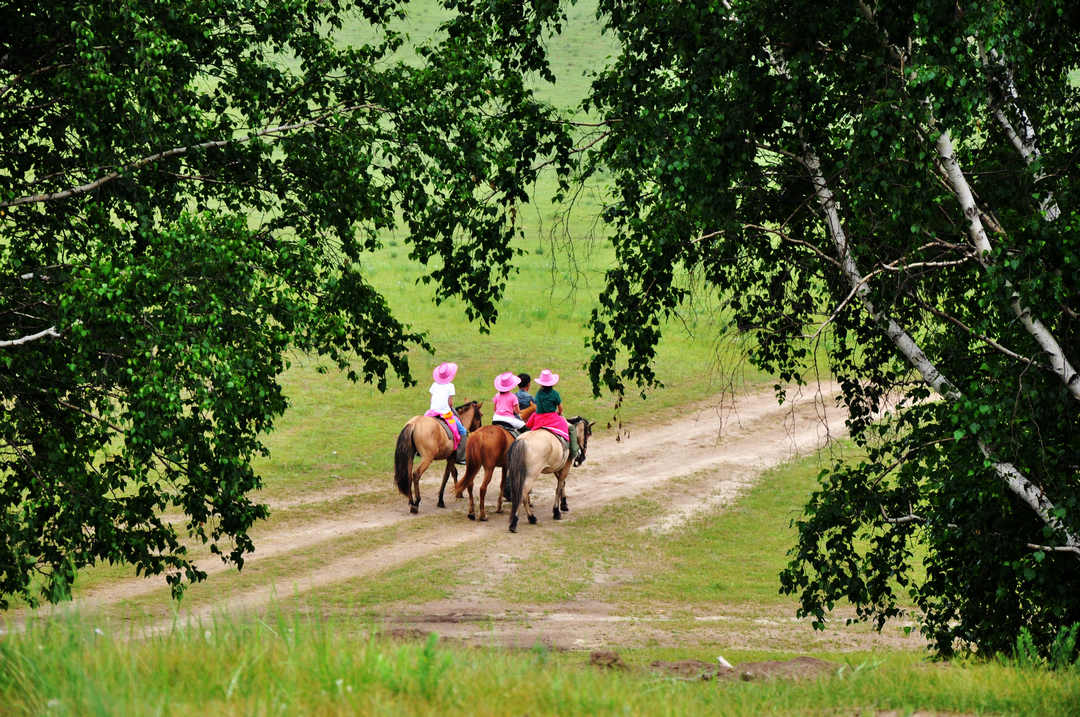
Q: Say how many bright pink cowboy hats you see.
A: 3